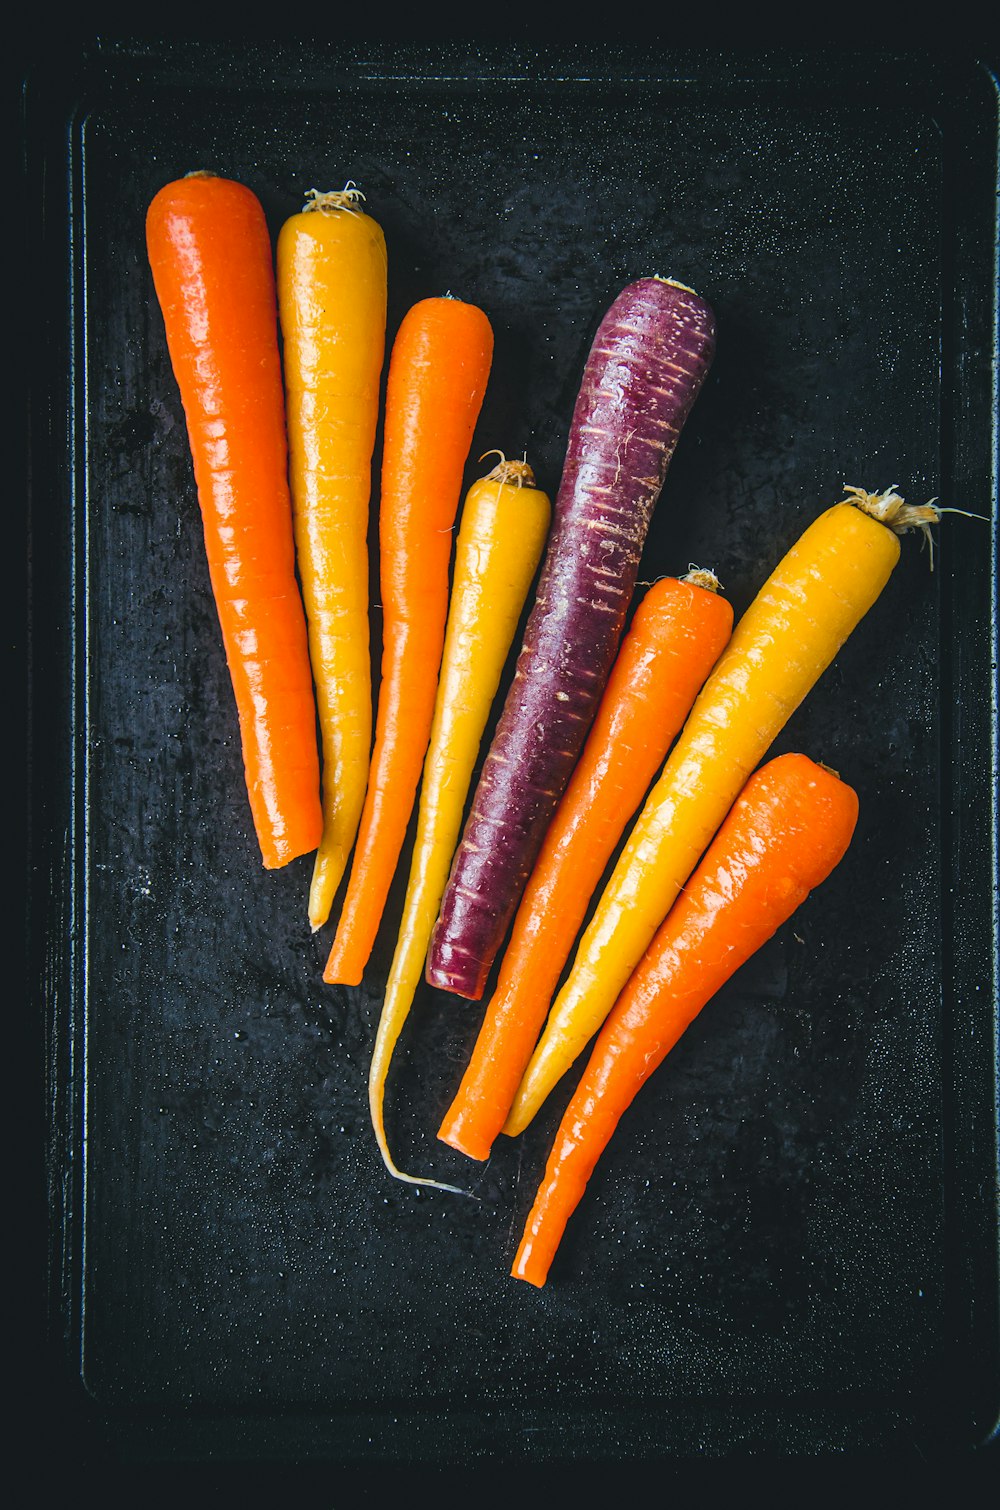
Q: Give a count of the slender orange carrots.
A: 4